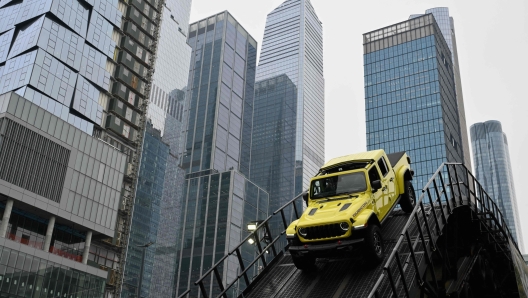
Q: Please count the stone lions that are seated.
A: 0